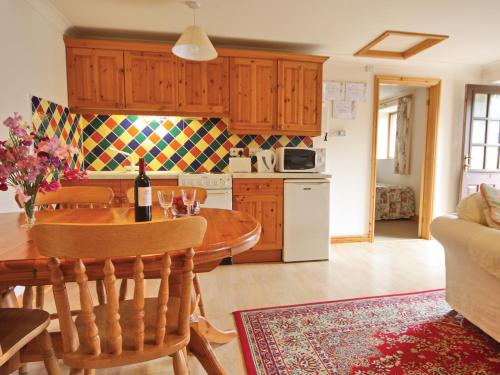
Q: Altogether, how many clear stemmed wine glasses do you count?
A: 2